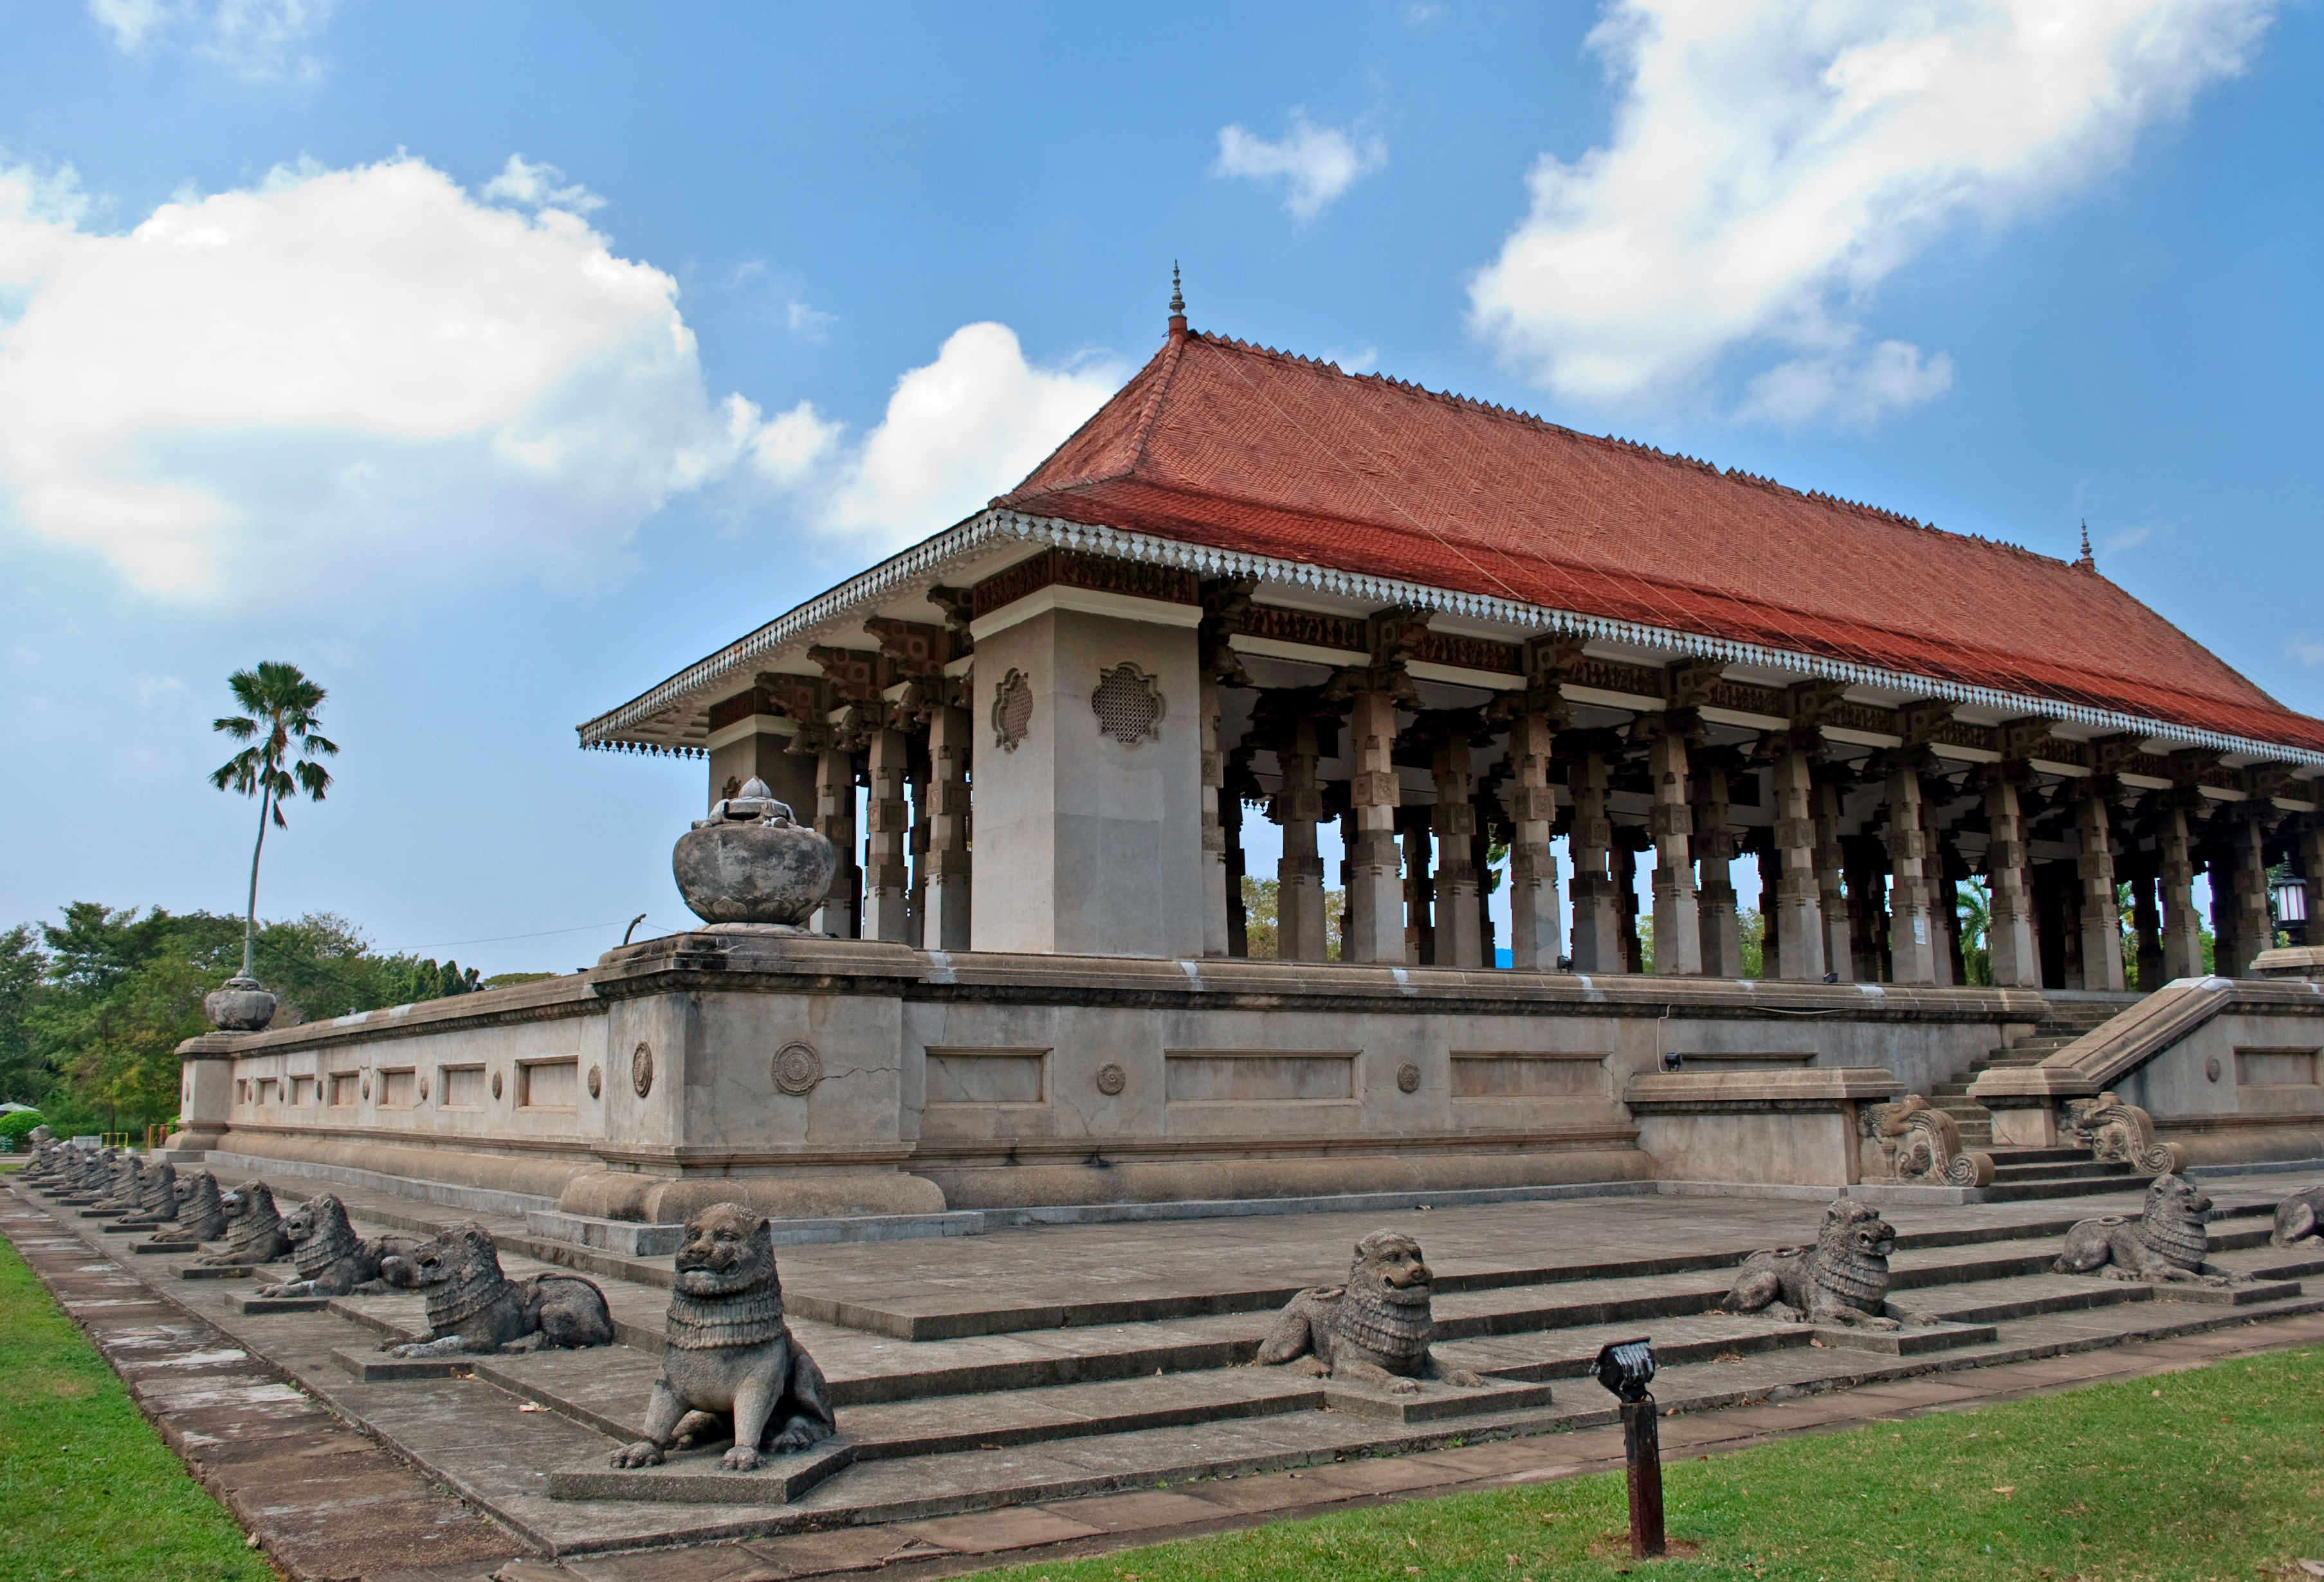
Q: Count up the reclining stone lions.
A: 14